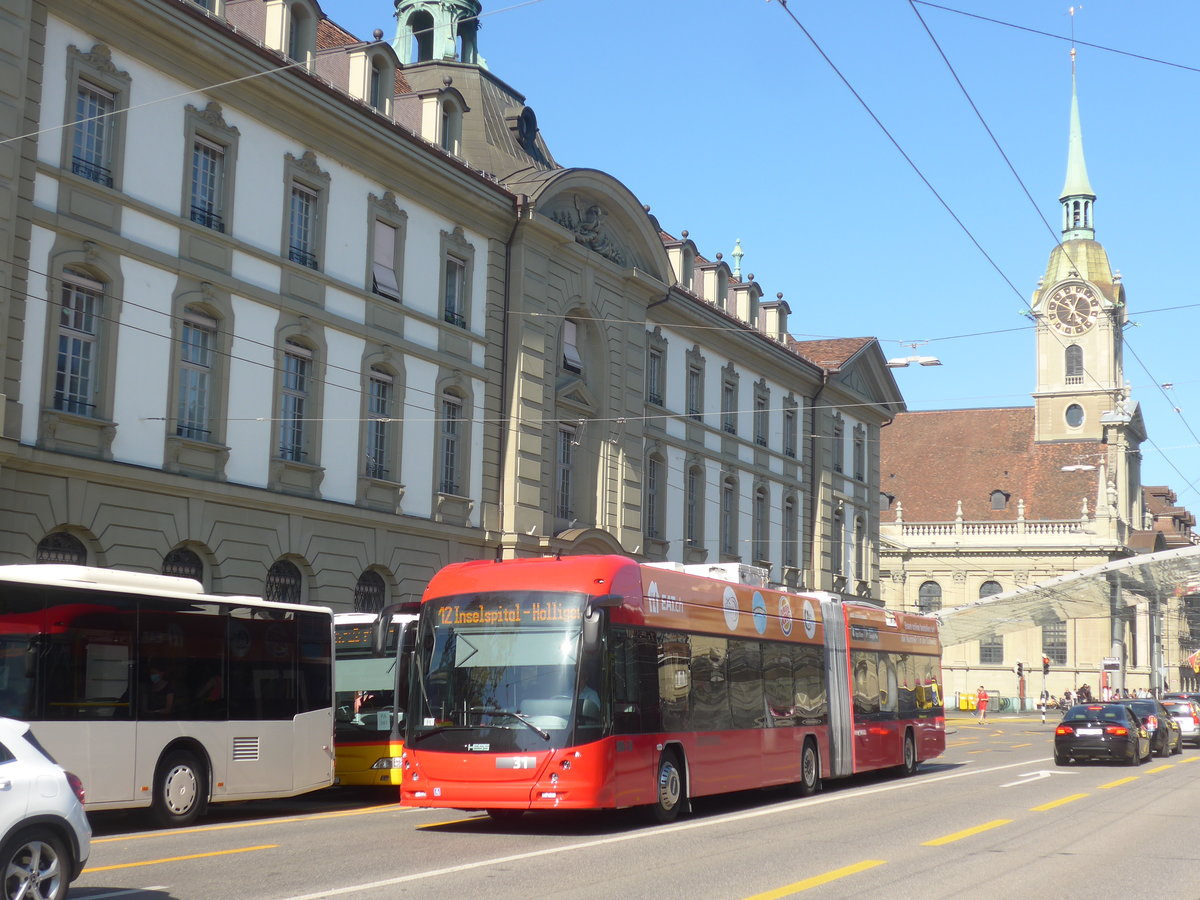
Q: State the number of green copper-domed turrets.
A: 2